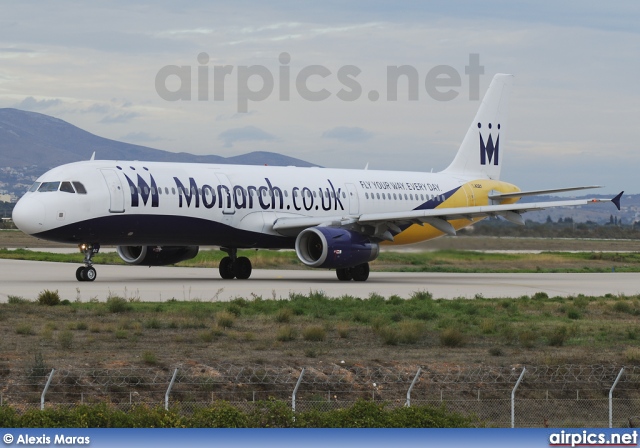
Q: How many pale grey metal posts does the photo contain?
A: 6